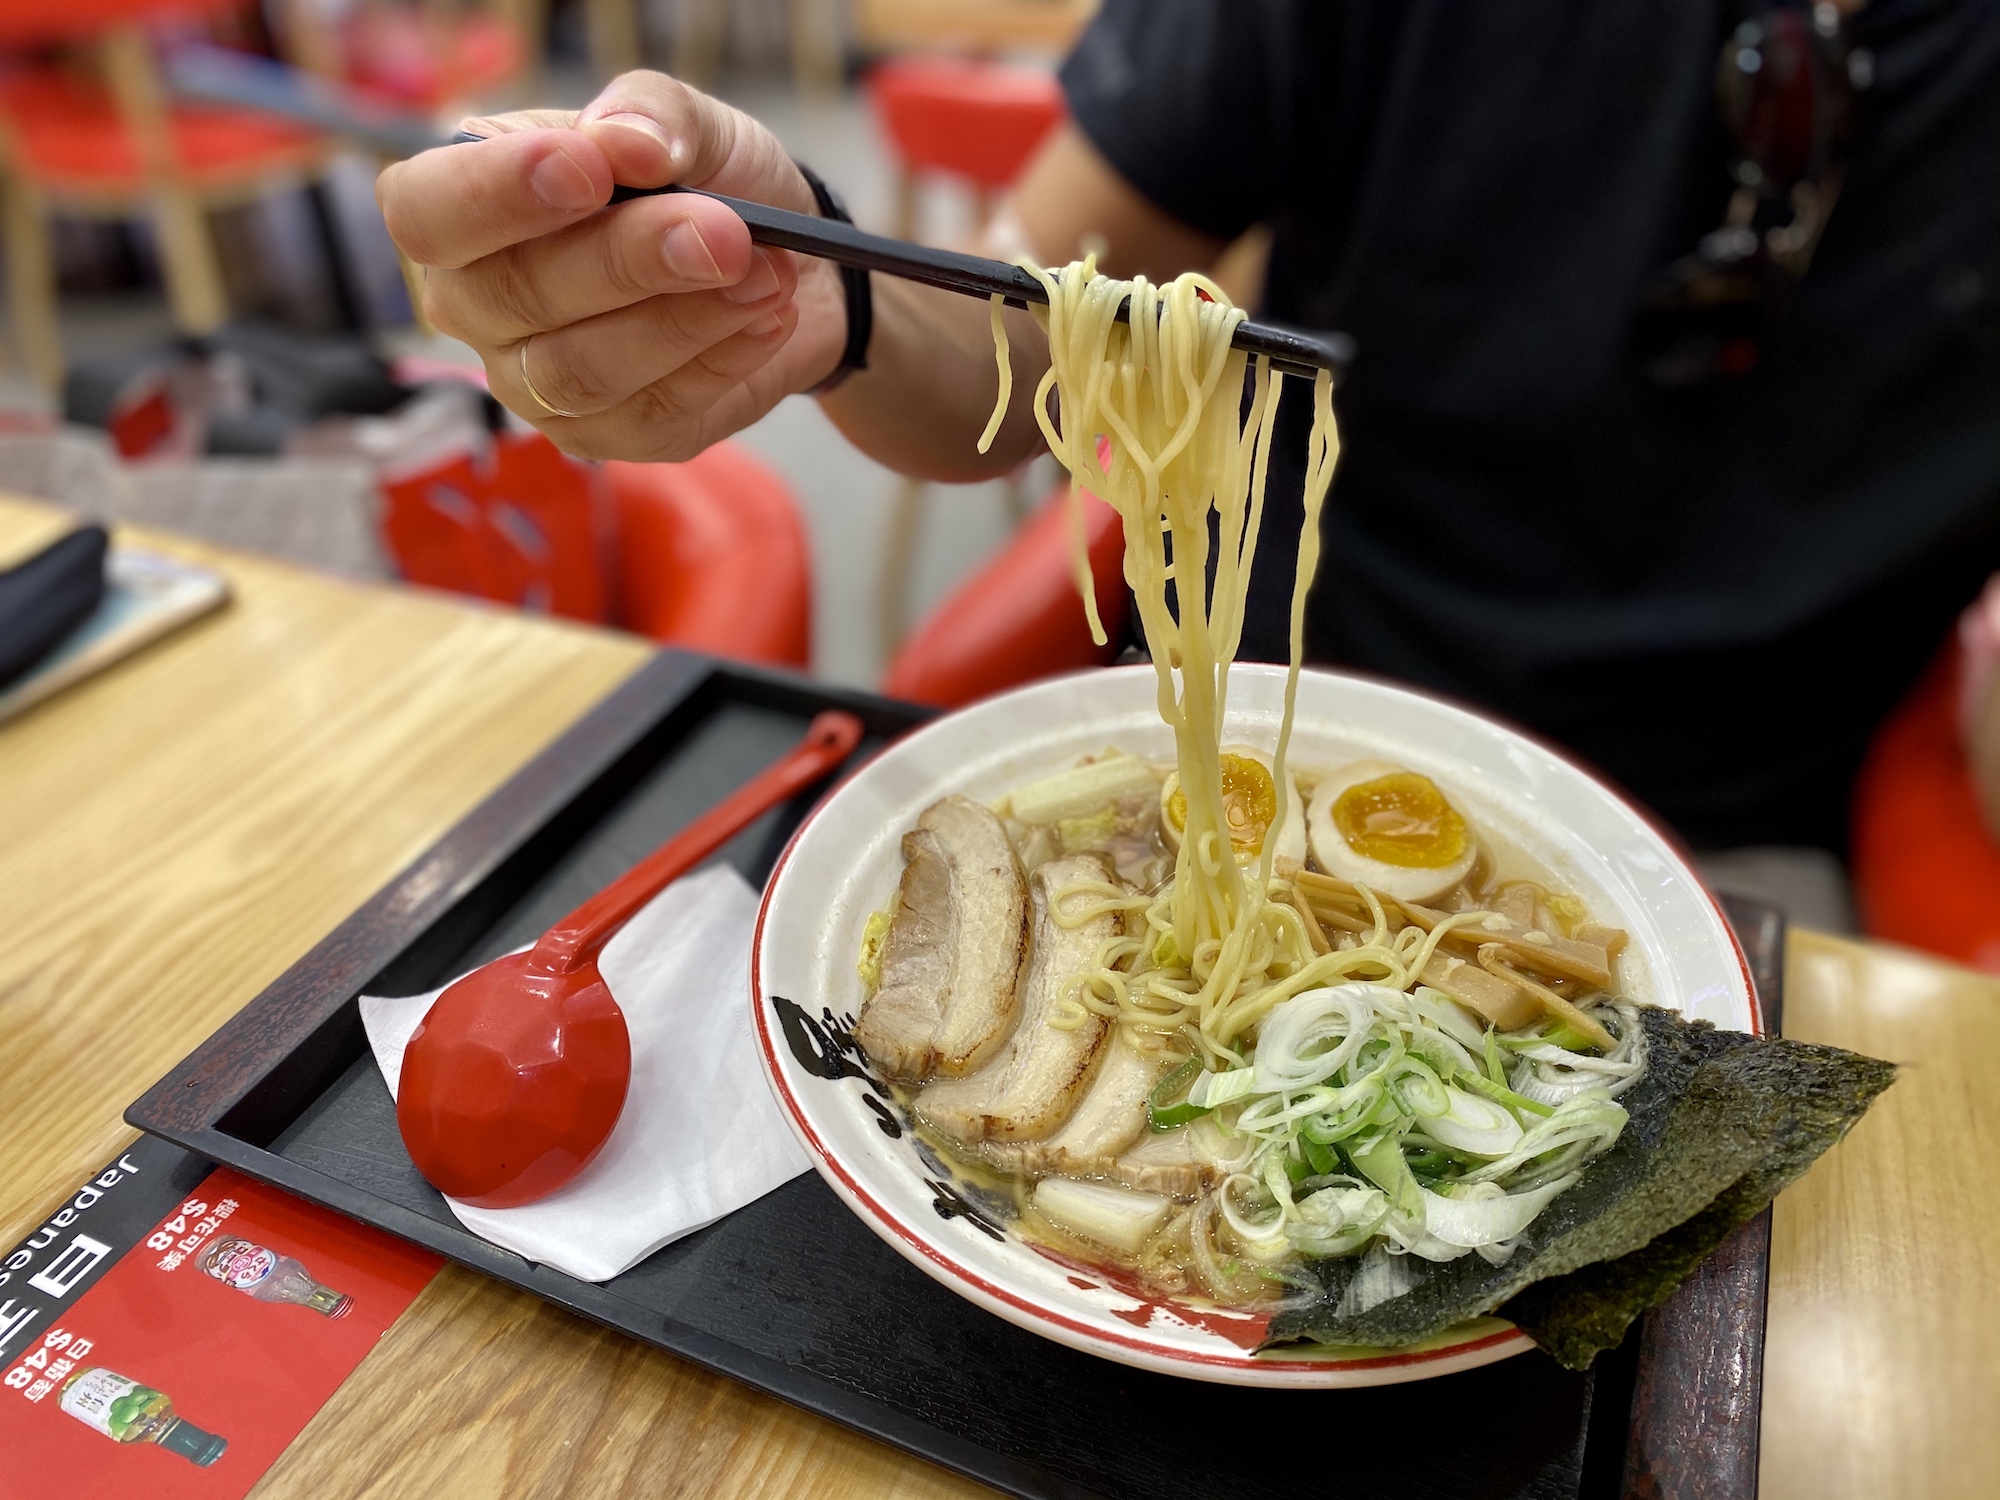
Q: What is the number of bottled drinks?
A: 2